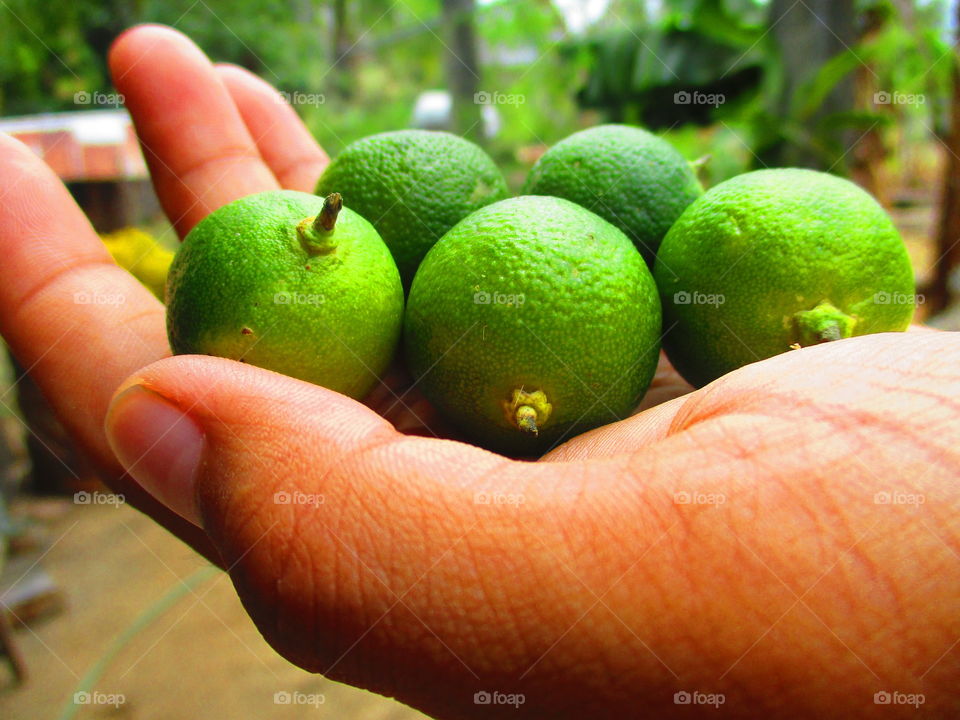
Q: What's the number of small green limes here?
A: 5